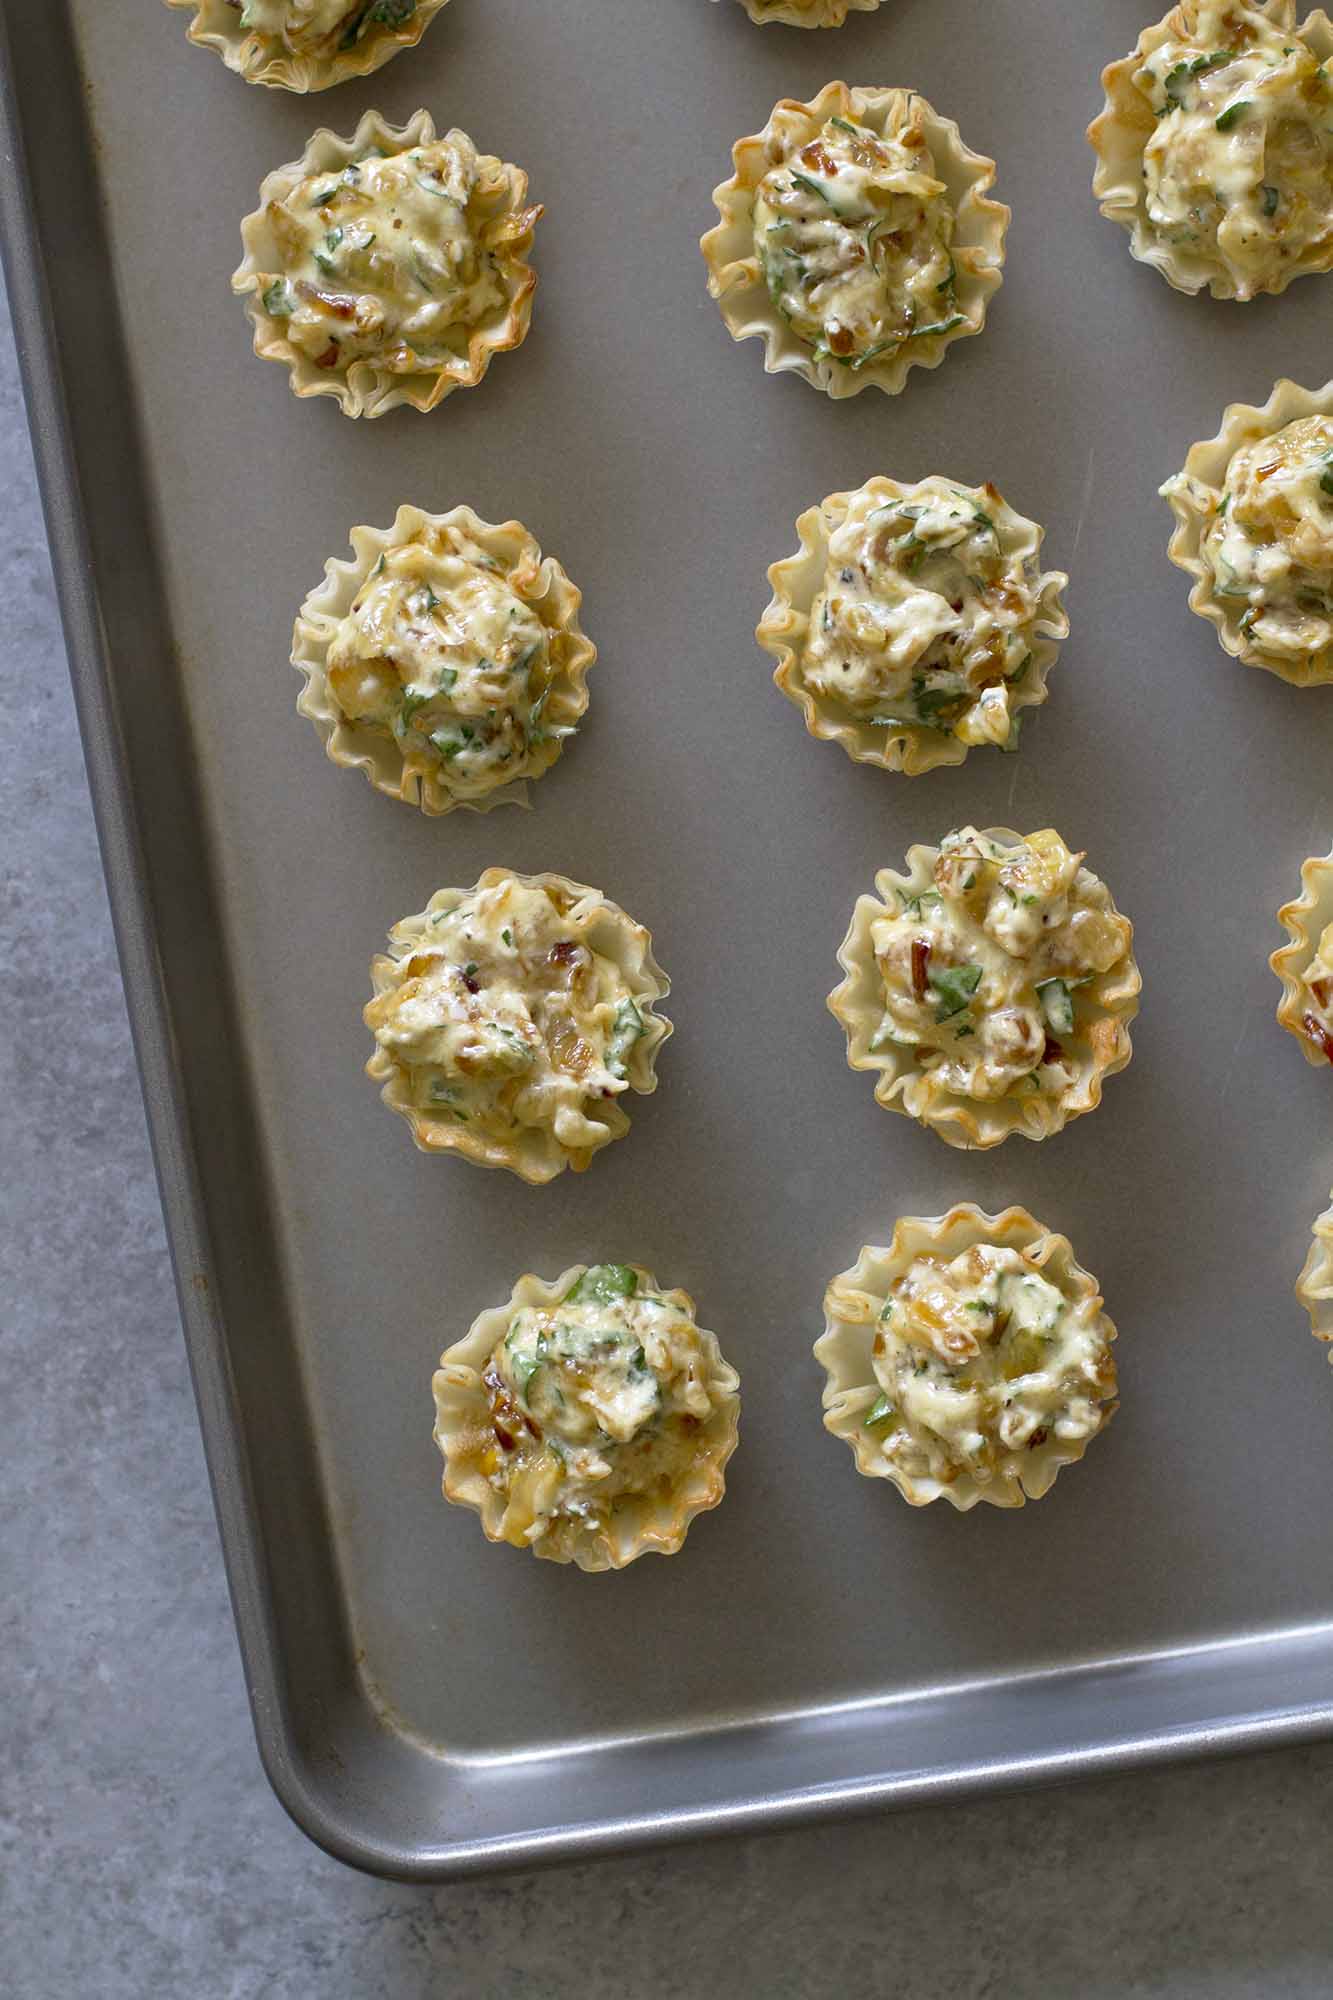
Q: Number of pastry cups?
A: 14